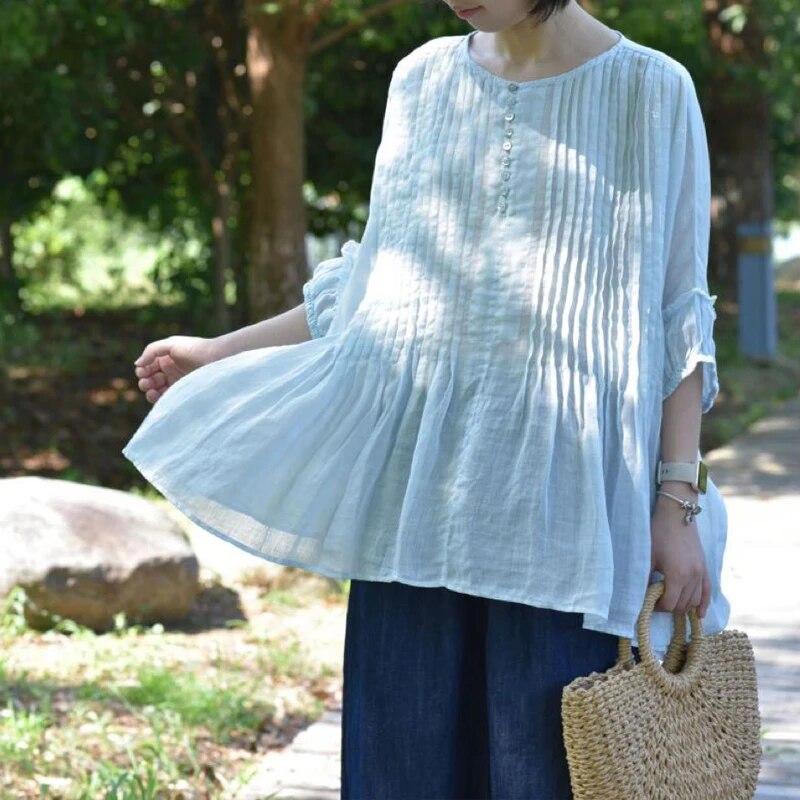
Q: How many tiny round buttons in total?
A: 9